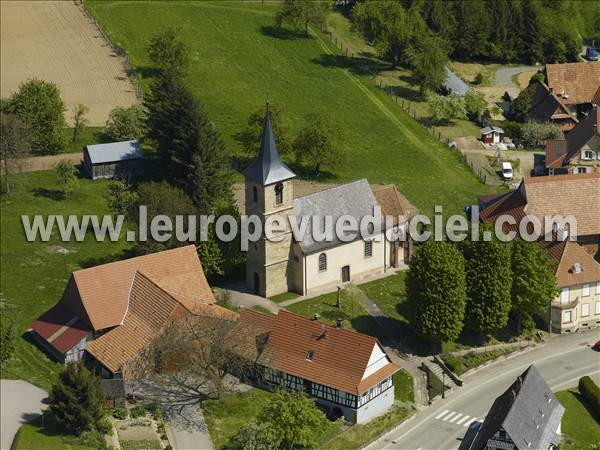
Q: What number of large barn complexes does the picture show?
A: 1